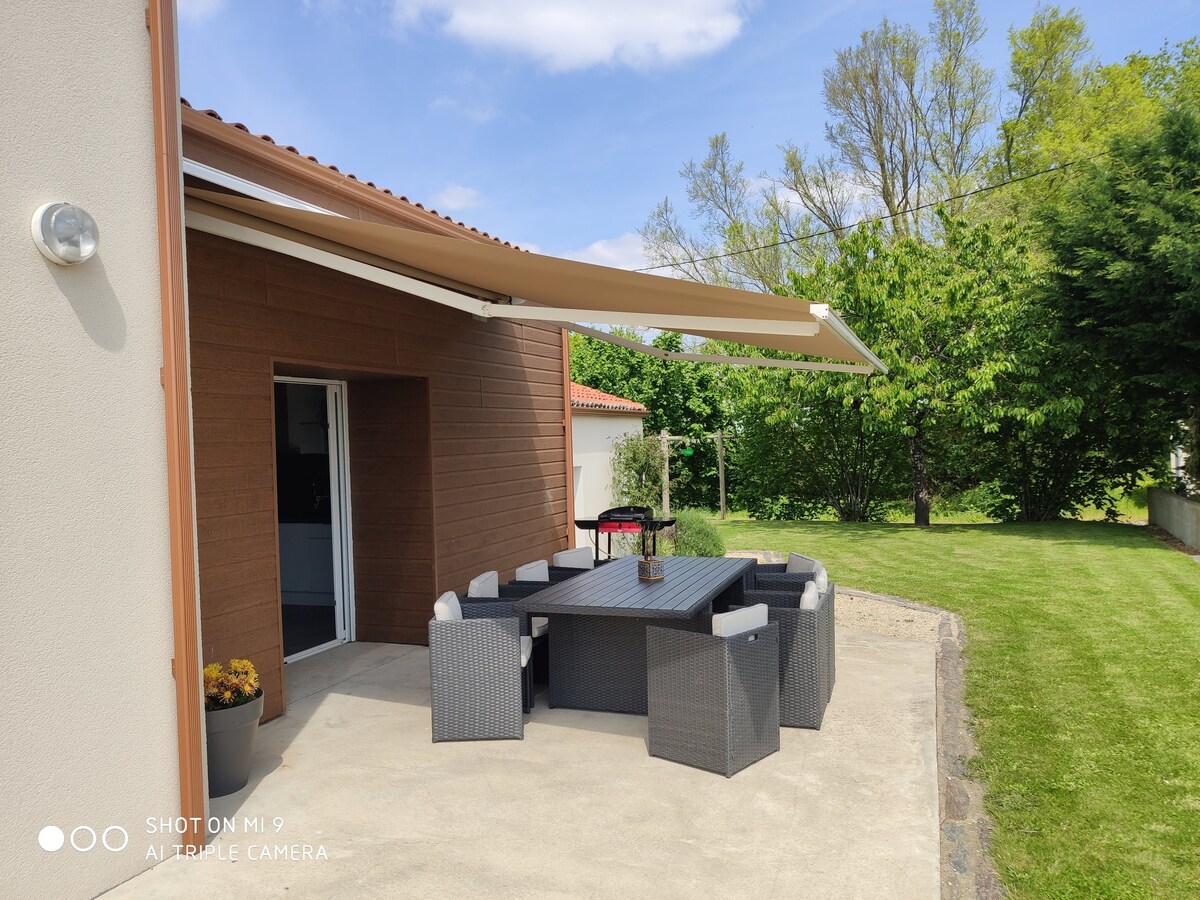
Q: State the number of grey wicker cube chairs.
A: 8